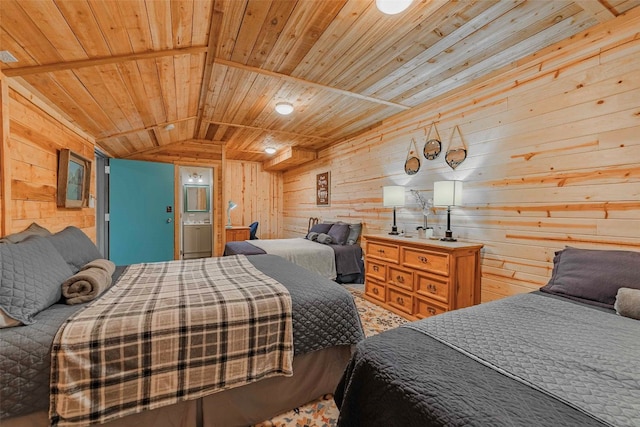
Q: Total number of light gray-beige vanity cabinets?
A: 1